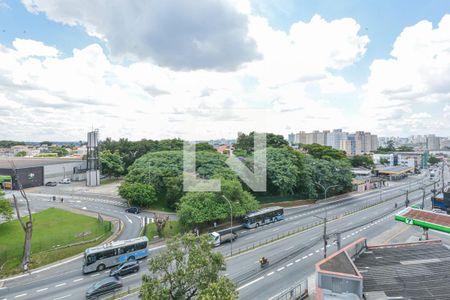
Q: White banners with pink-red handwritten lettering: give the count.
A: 0